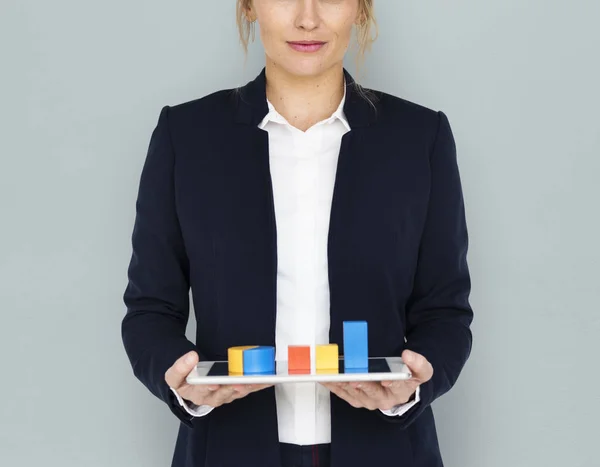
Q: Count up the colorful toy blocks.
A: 5